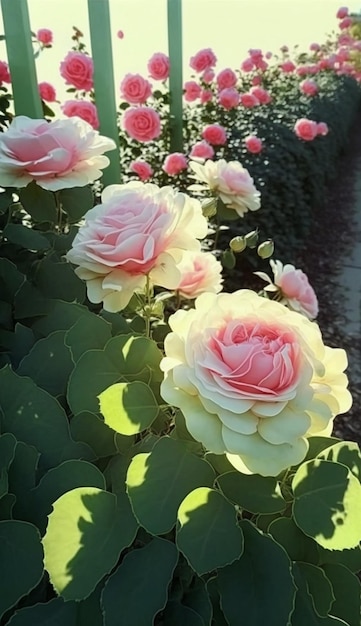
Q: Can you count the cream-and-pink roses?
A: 6